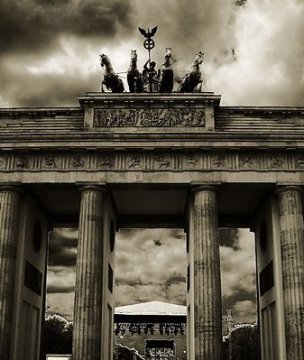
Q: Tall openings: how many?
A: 3